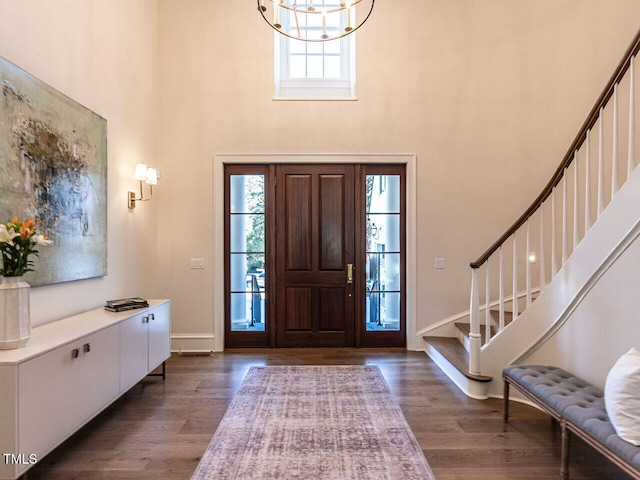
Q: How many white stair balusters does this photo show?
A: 12